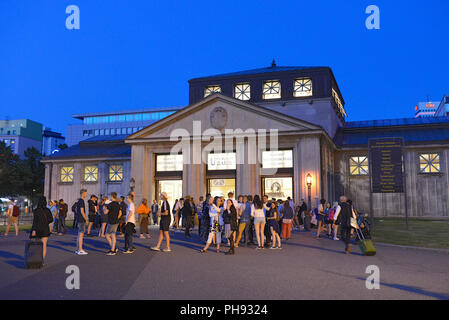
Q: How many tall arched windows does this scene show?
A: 0